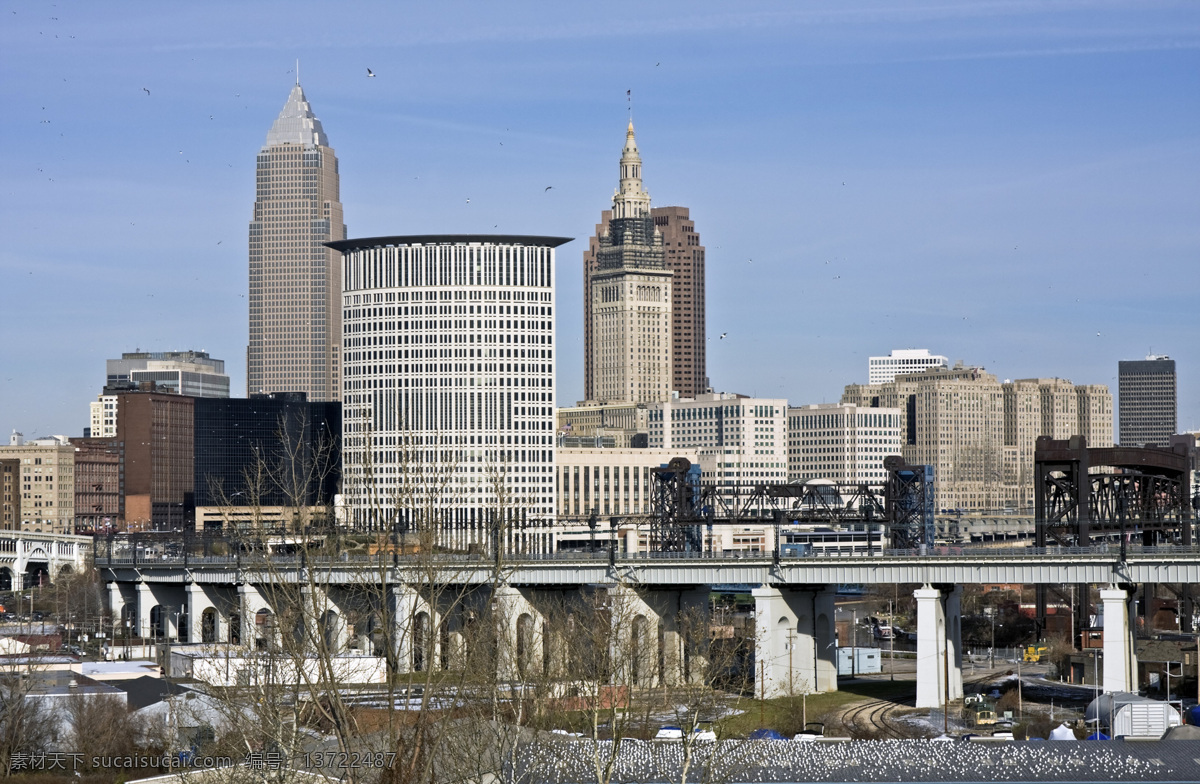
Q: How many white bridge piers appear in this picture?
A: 11